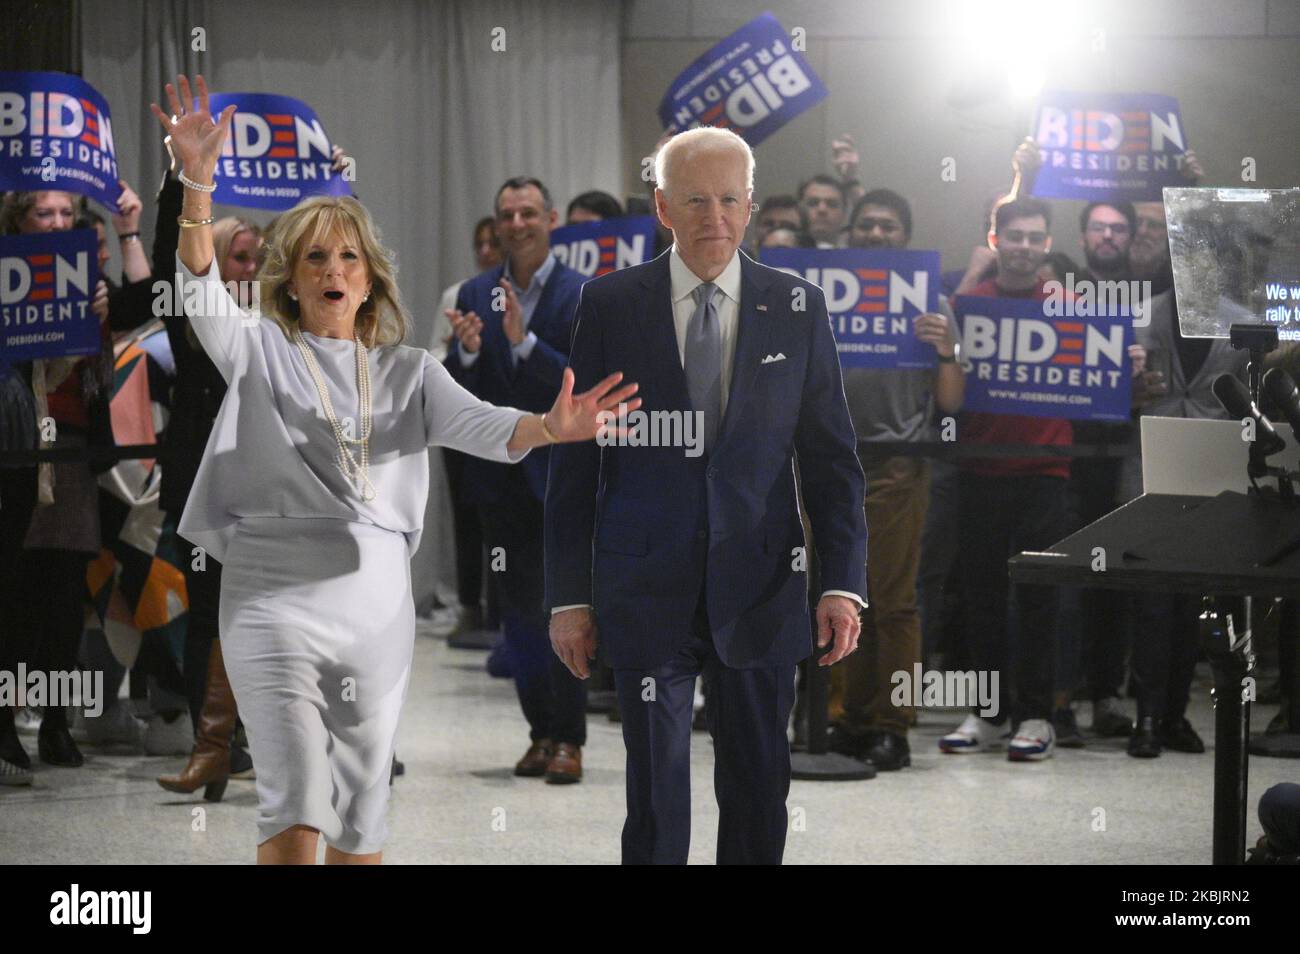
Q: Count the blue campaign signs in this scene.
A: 8